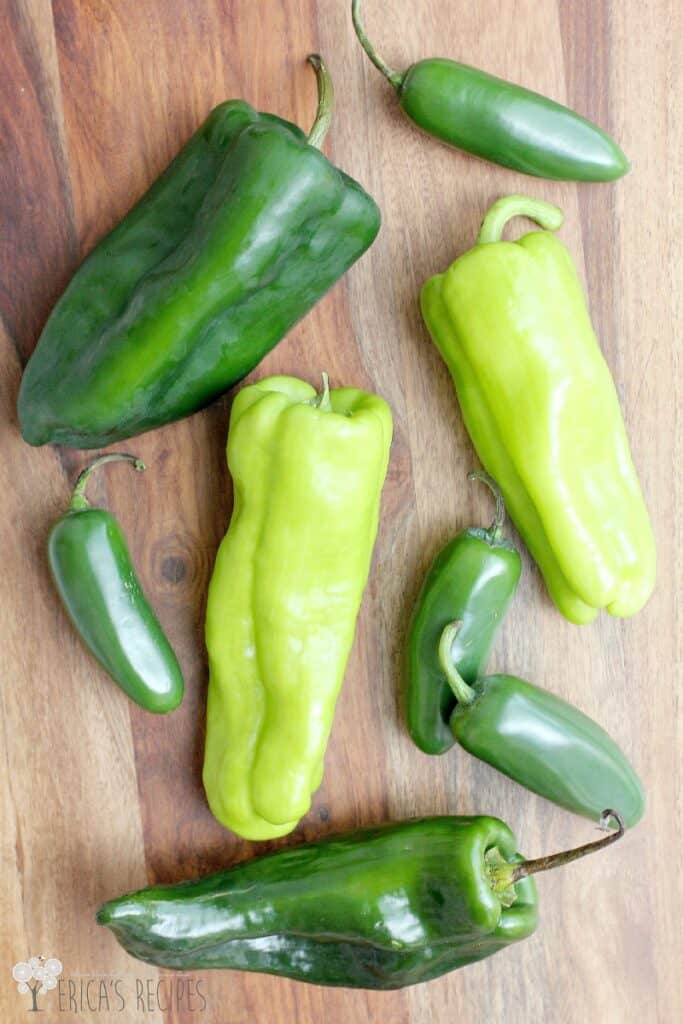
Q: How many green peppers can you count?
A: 8